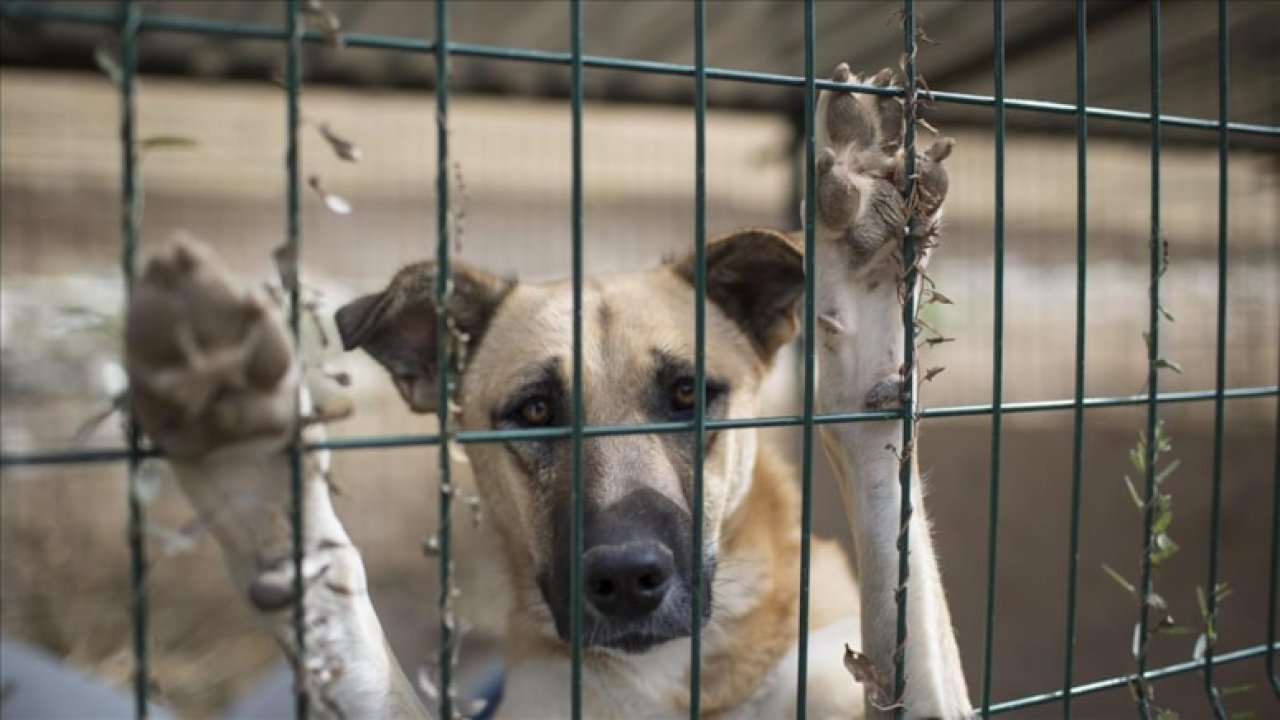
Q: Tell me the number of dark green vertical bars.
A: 12